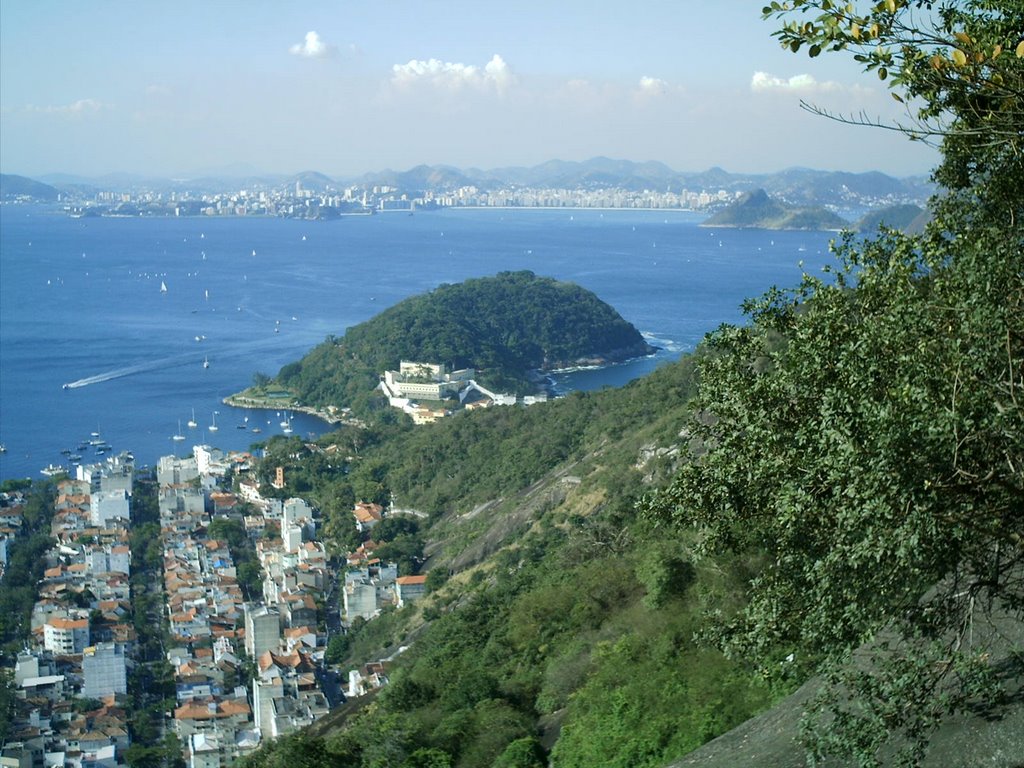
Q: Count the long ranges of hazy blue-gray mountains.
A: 1